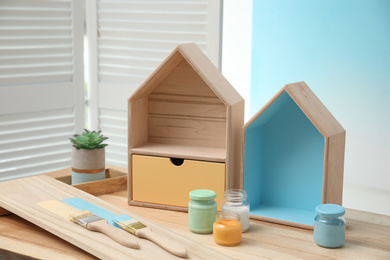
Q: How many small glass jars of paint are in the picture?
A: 4